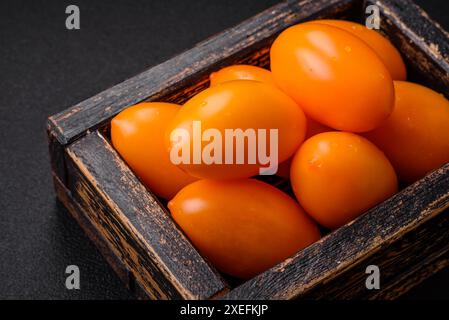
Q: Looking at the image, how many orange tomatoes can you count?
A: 8